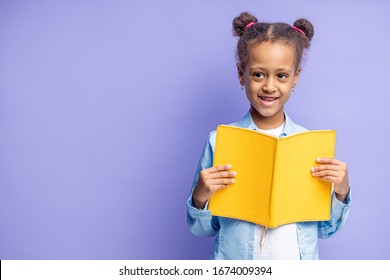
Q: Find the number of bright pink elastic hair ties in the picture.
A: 2